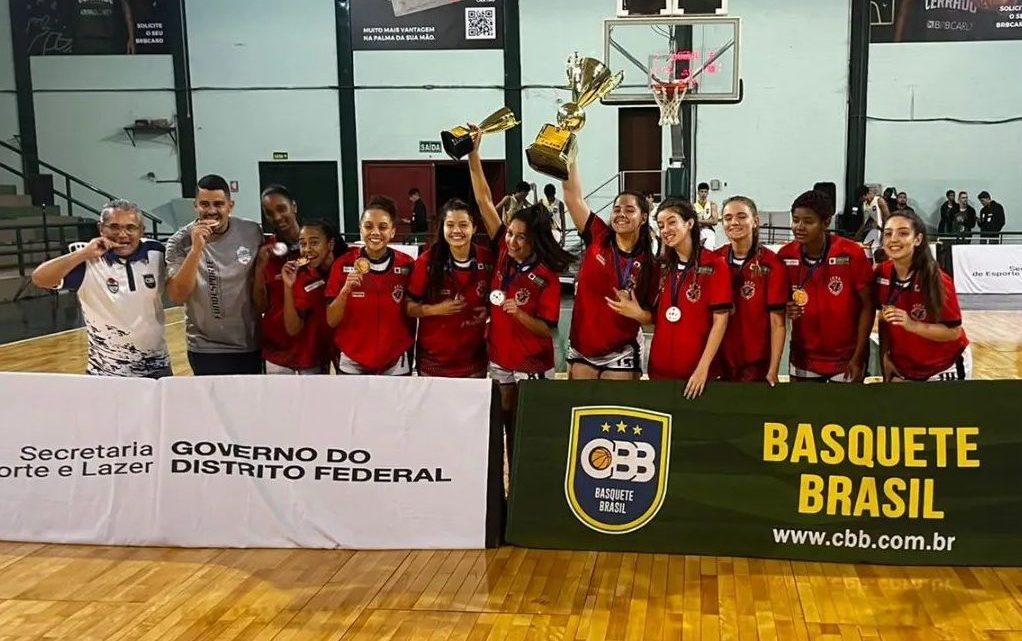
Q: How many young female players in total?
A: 10